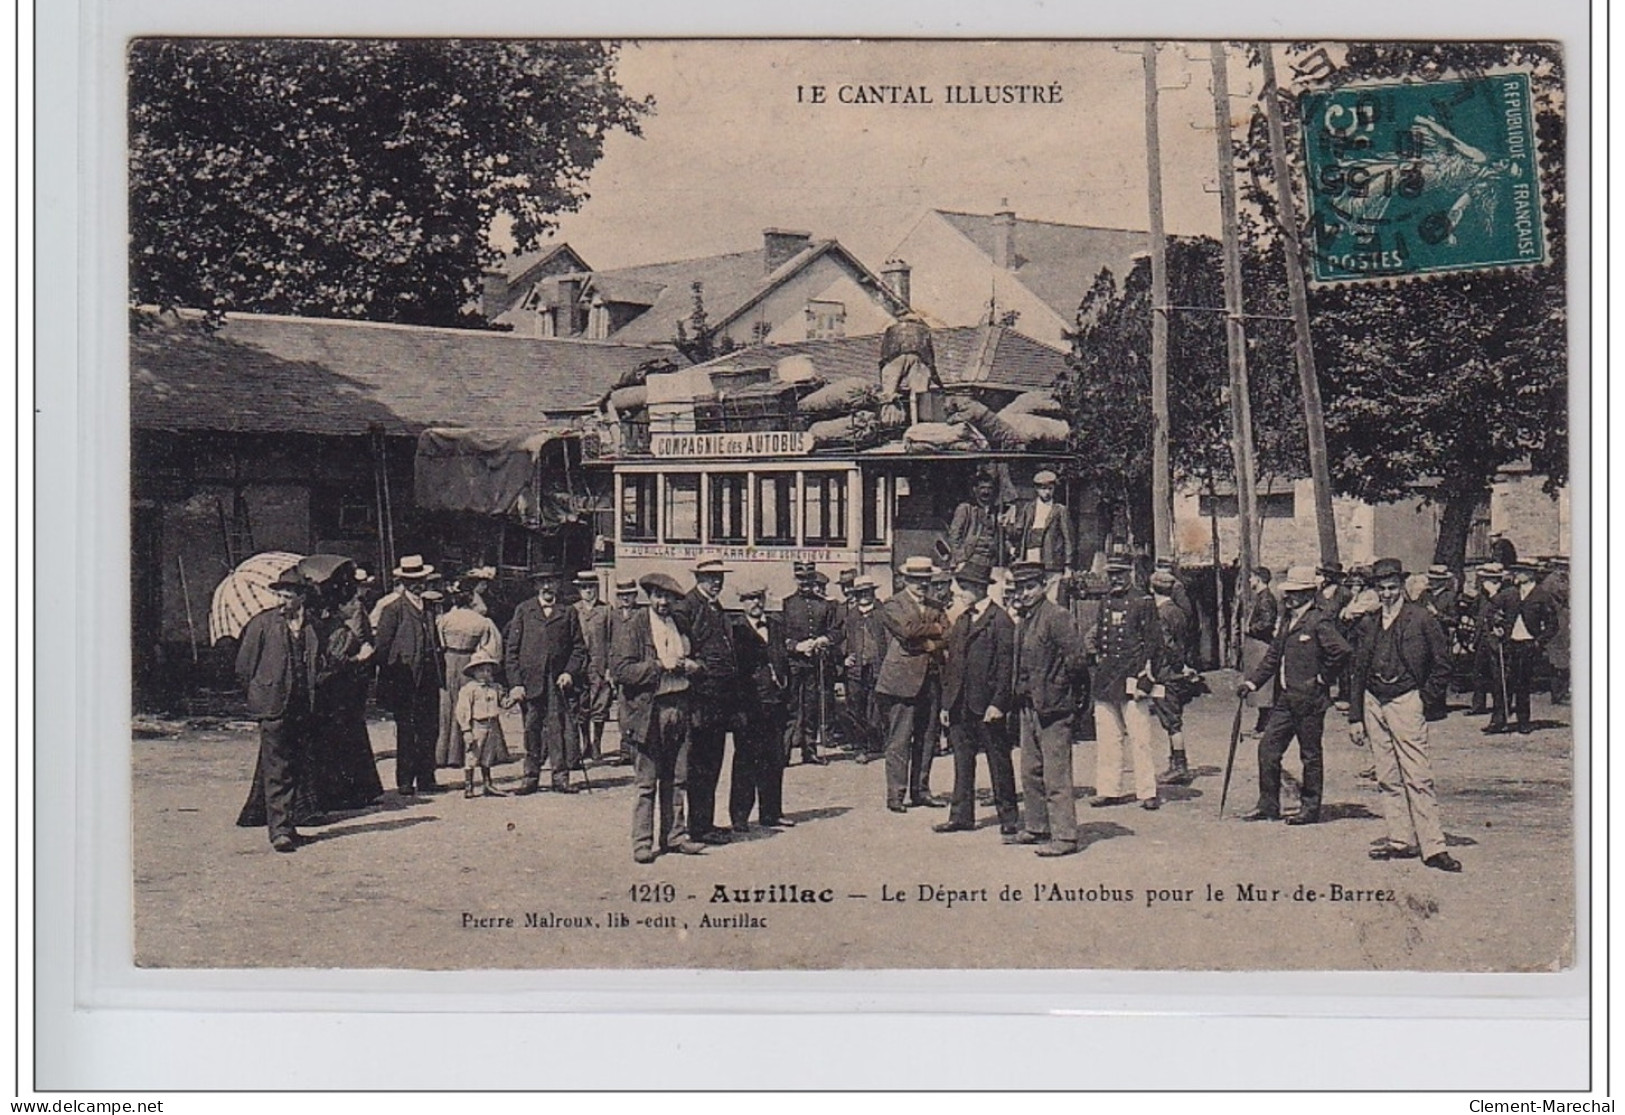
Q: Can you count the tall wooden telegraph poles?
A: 3